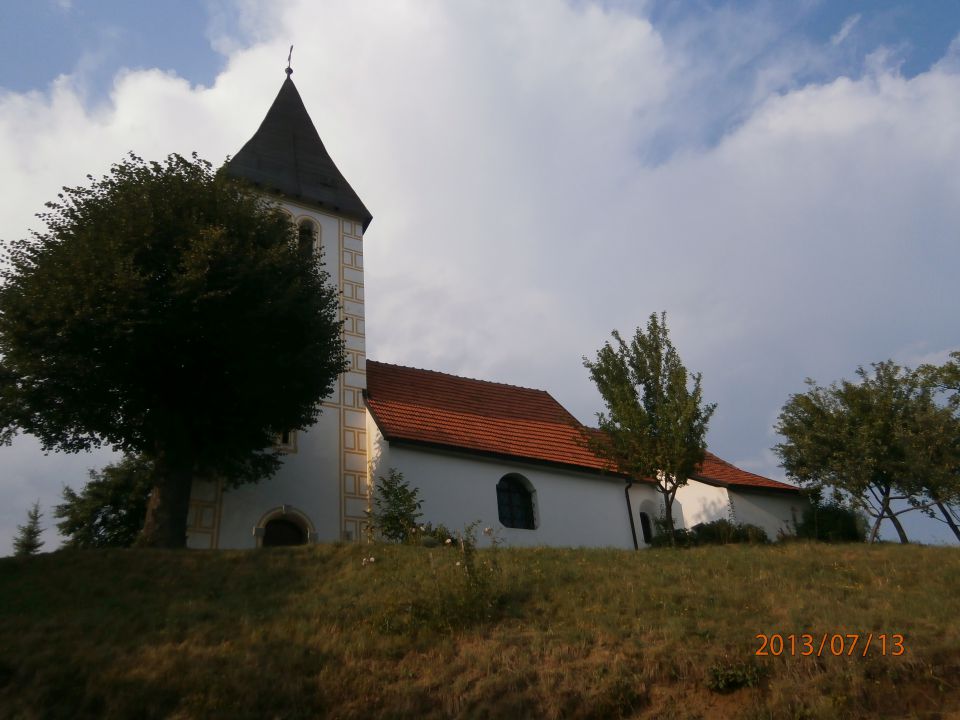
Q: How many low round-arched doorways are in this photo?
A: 1